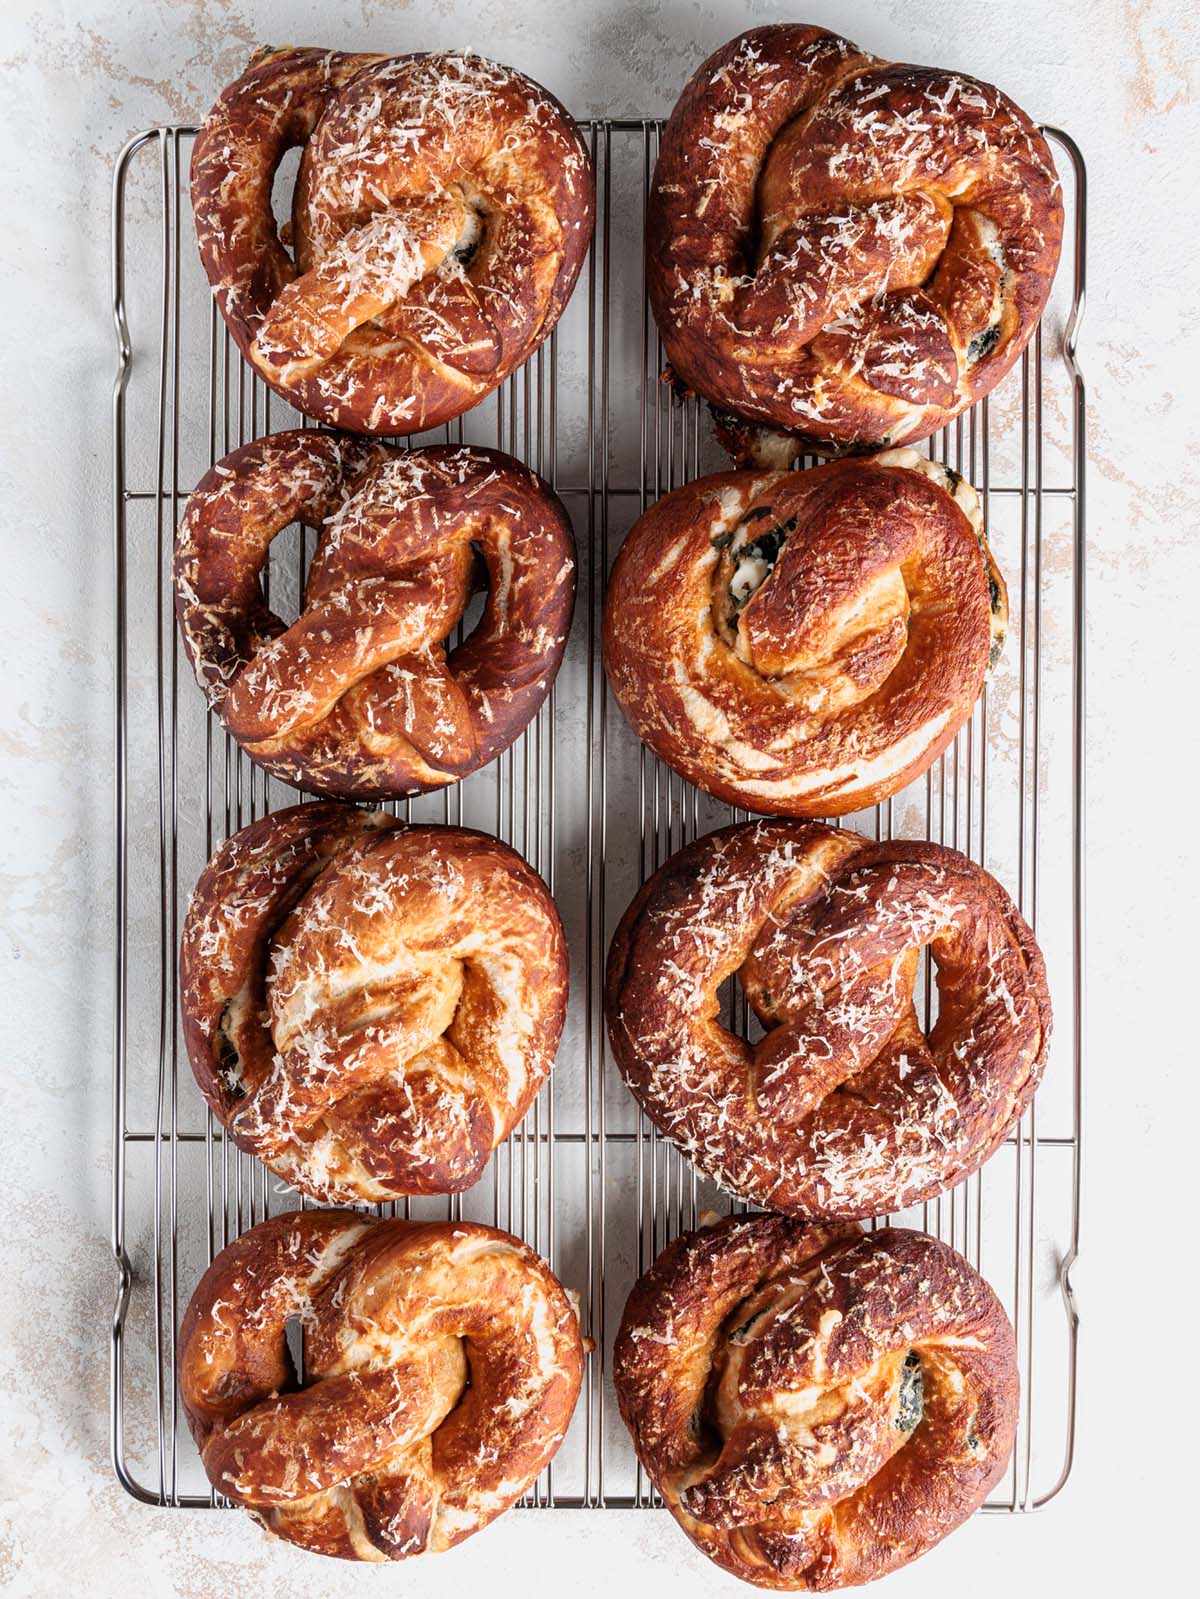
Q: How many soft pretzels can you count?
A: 8